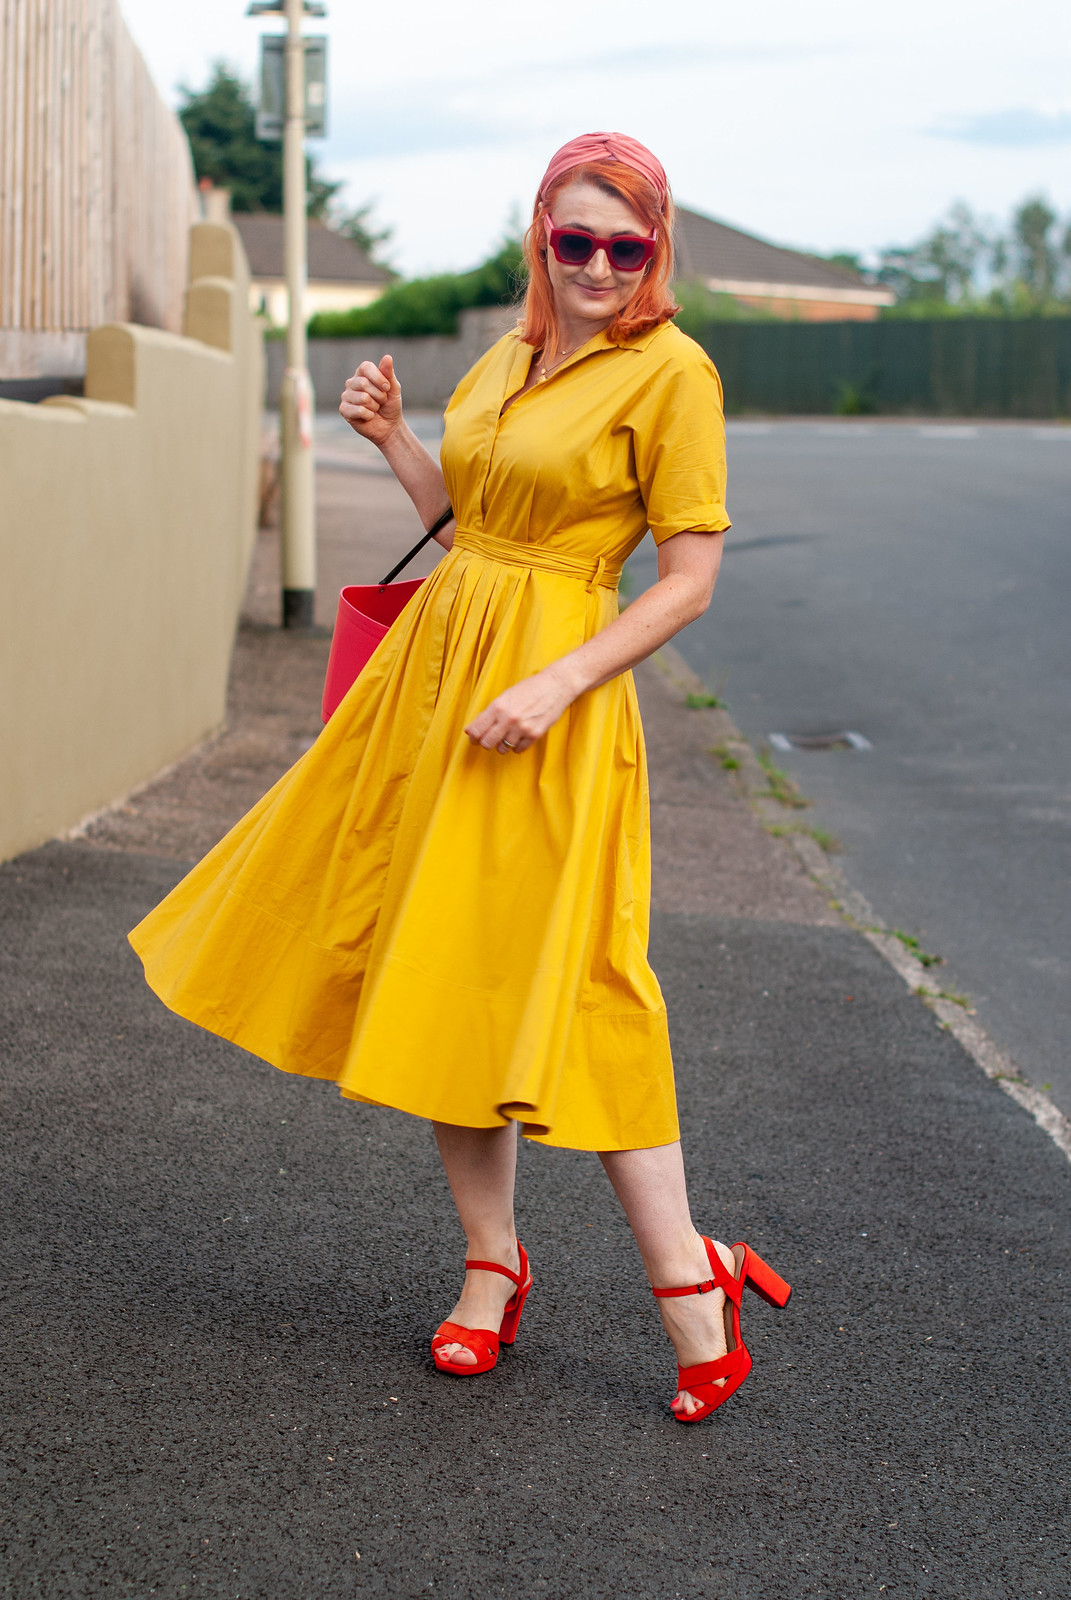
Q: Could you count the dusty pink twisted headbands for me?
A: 1